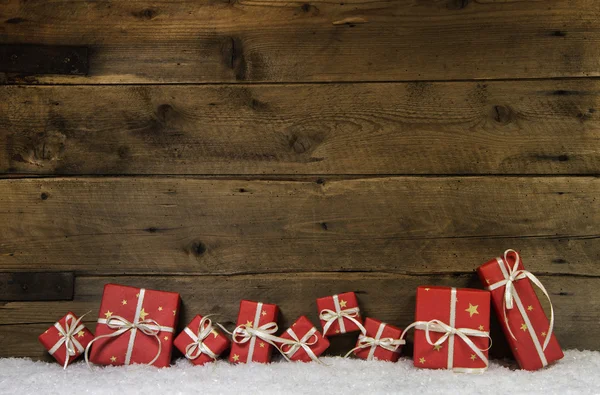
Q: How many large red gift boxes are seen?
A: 3